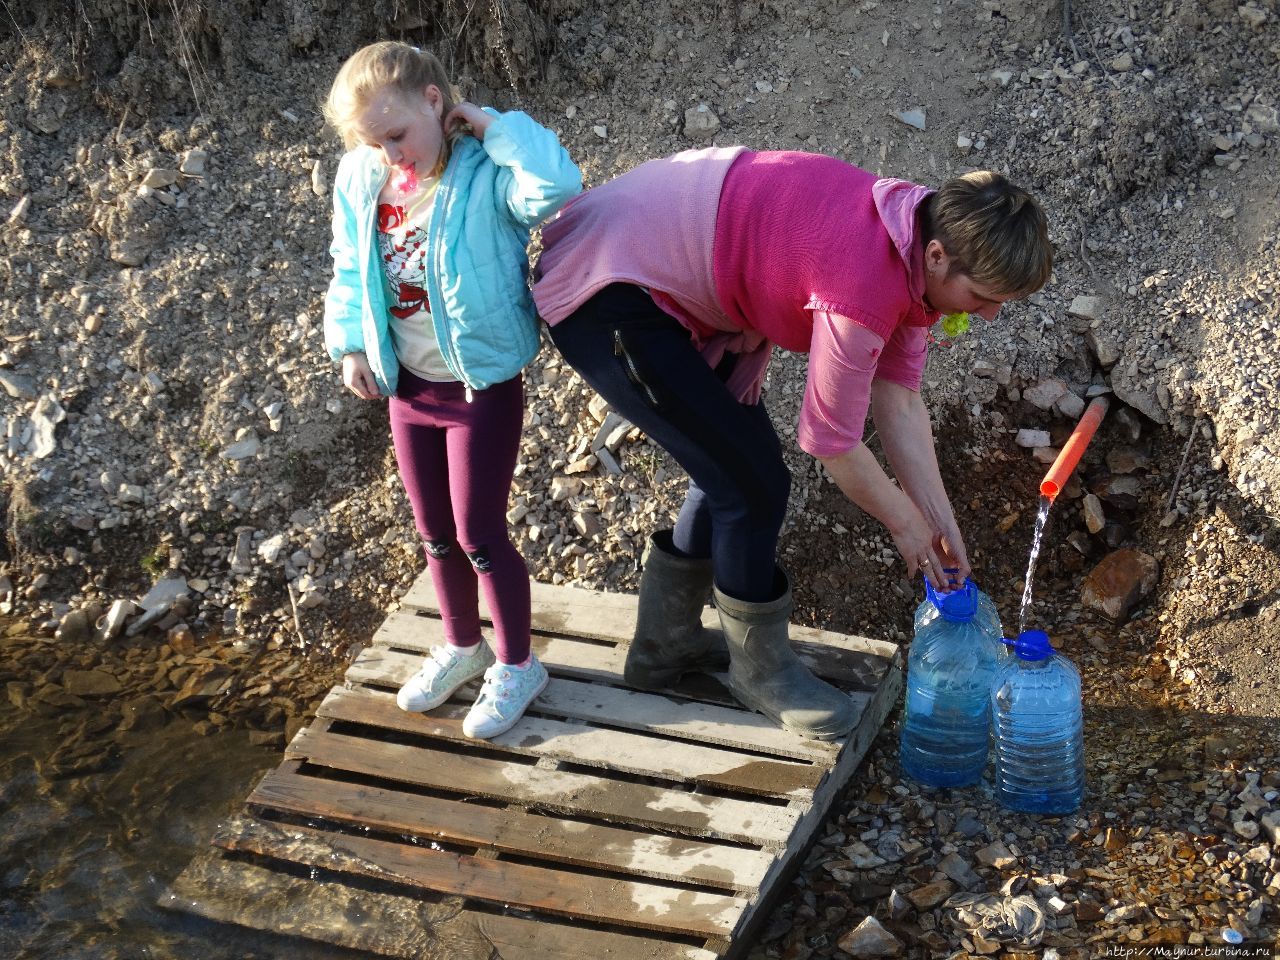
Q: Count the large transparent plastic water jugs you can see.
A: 3